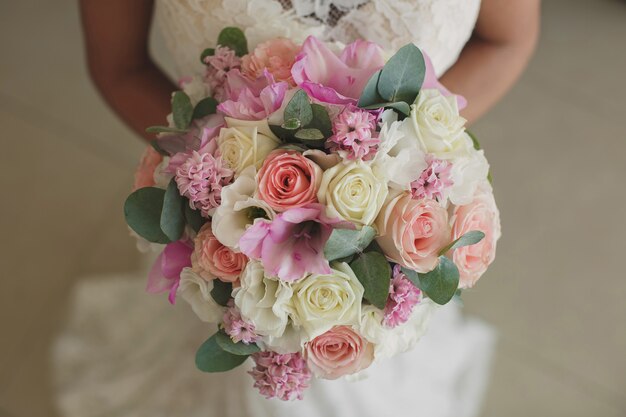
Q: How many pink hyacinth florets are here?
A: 7